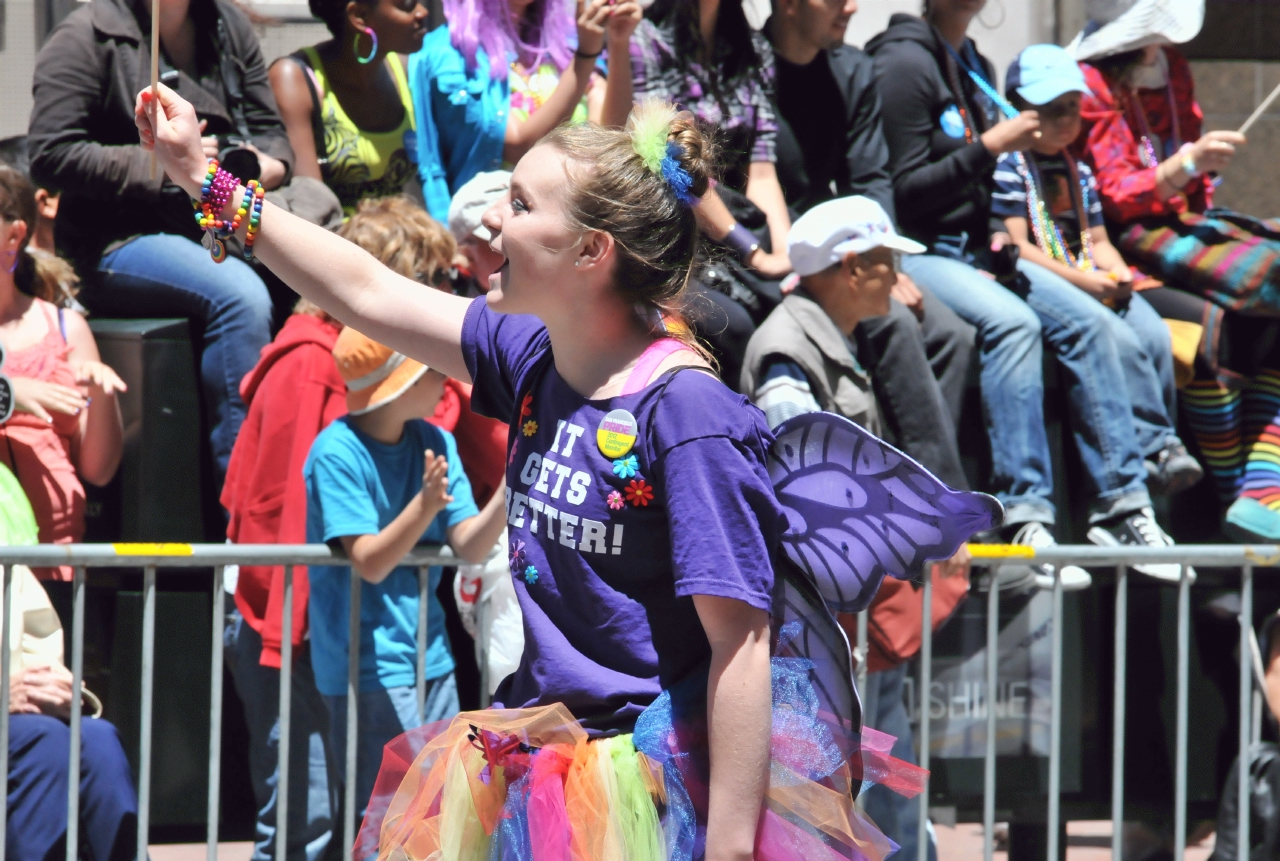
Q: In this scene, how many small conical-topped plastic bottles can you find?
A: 0